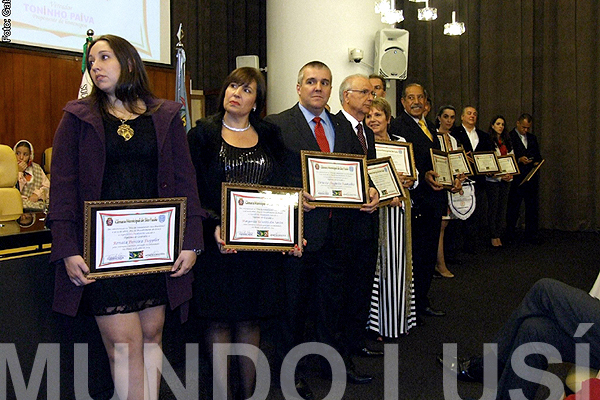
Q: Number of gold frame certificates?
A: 11